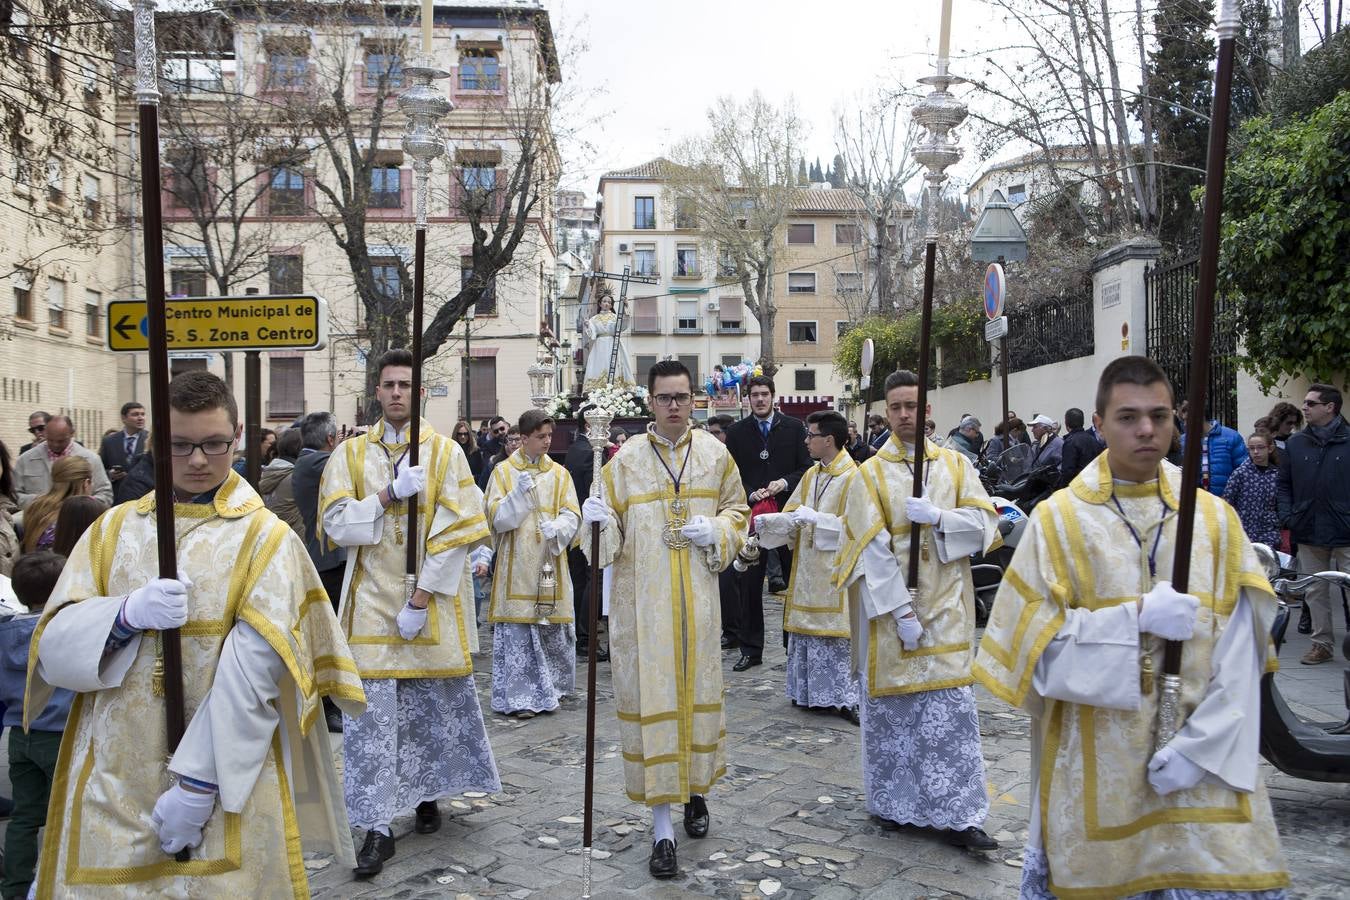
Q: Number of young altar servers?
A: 7